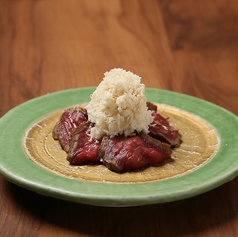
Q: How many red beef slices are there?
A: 5